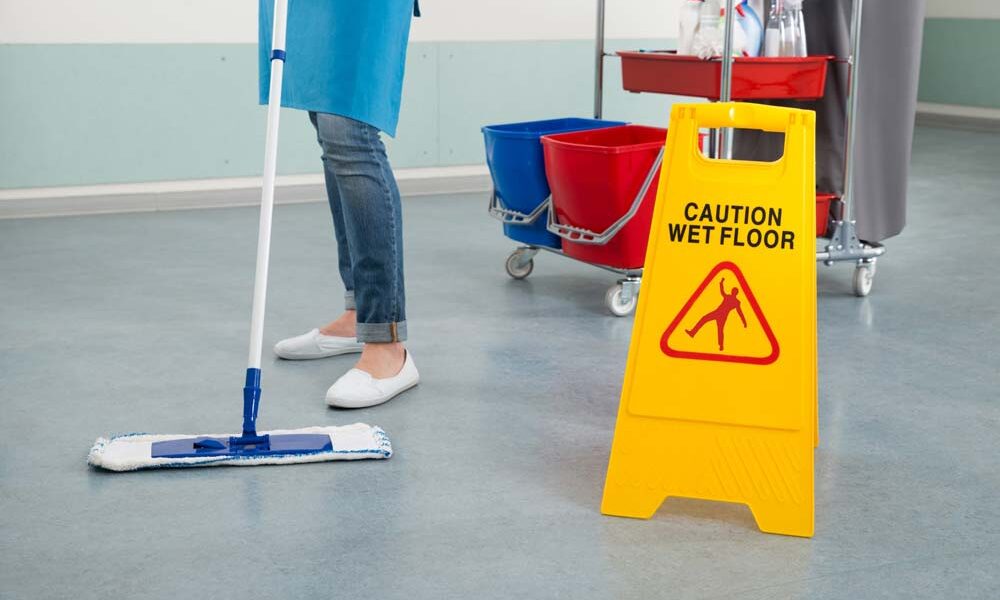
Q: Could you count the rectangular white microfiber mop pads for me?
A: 1